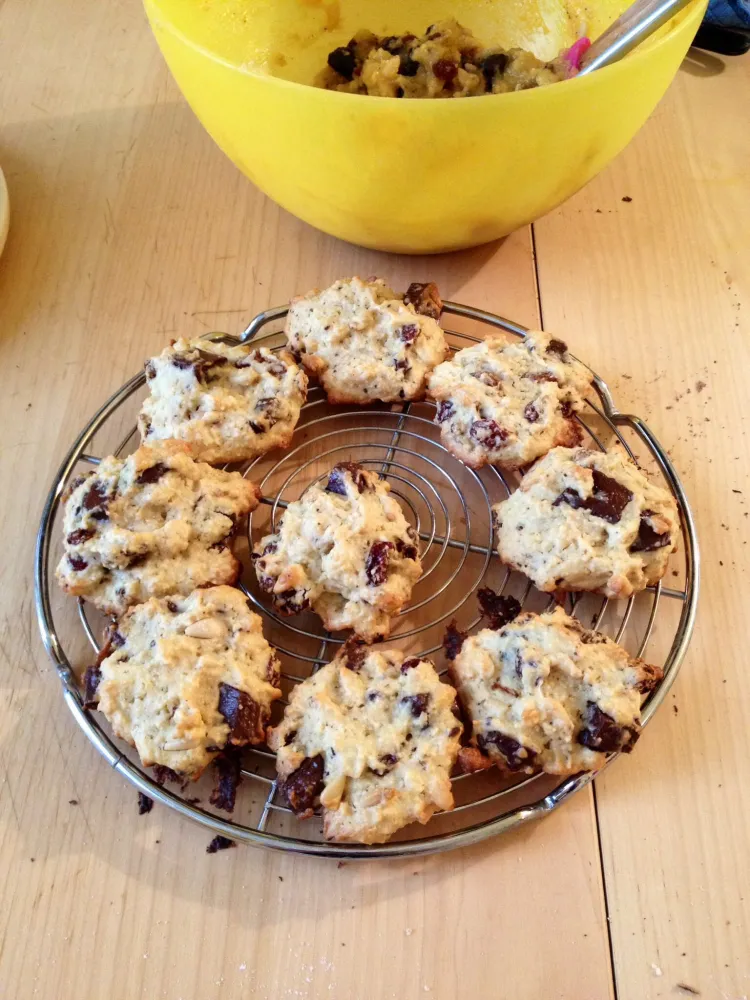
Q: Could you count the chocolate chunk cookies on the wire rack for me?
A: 9